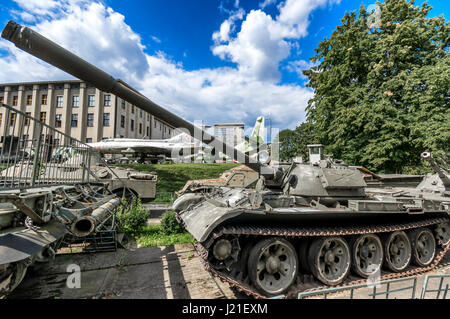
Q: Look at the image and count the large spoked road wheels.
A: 5